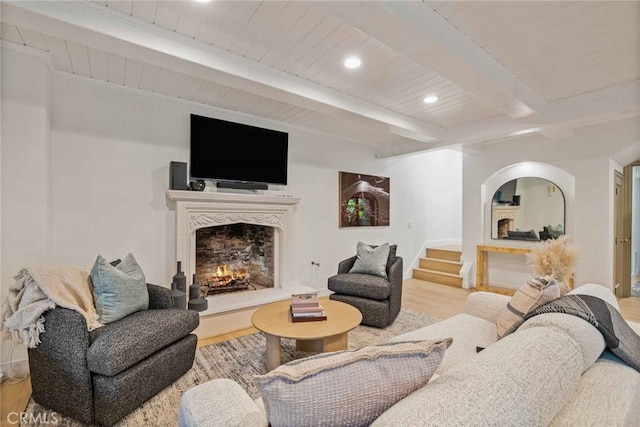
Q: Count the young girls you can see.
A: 0